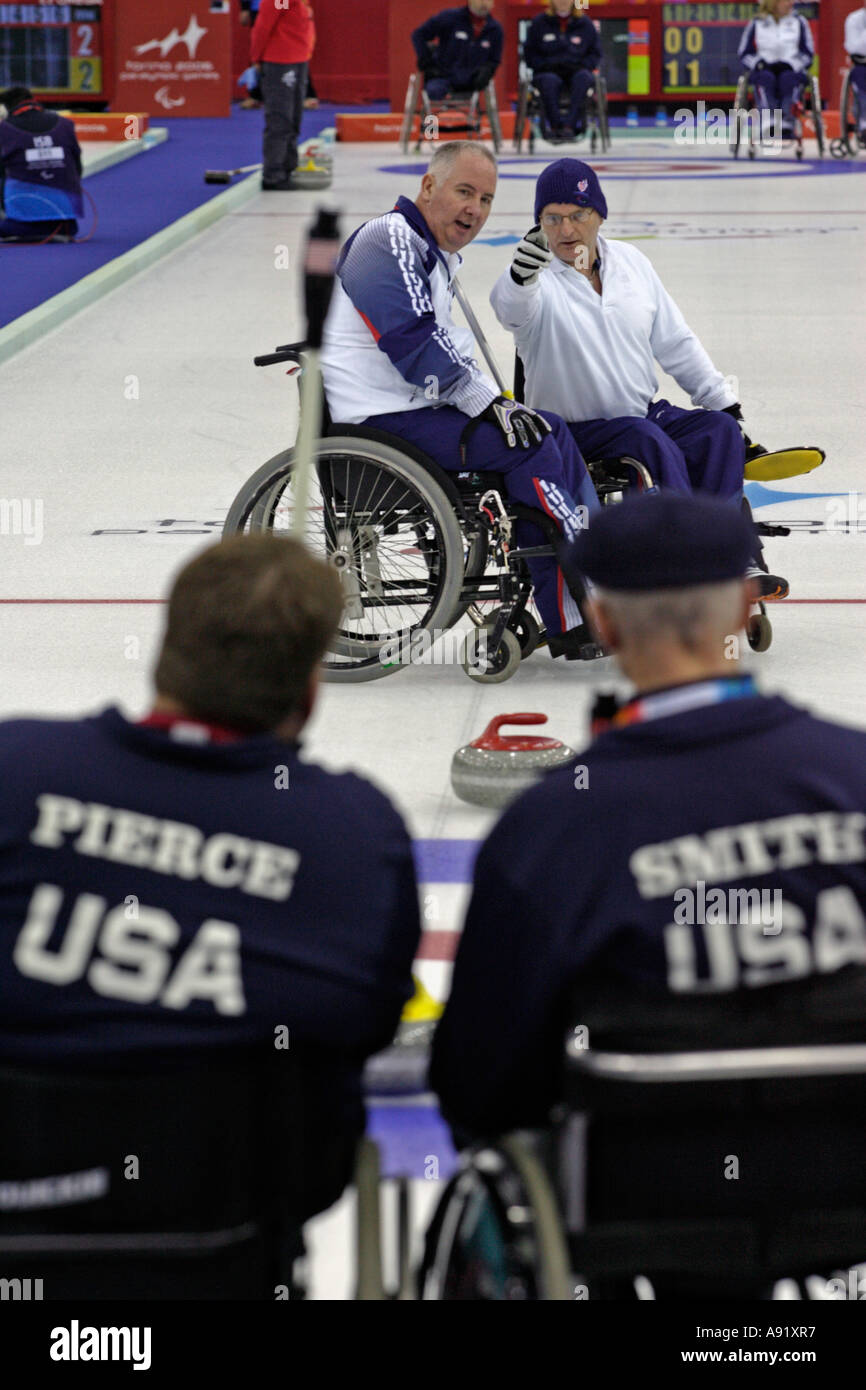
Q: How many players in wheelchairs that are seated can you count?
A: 8